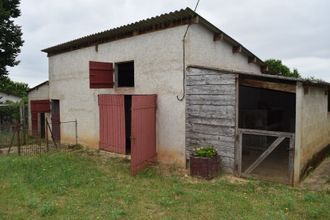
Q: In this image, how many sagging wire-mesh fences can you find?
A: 1